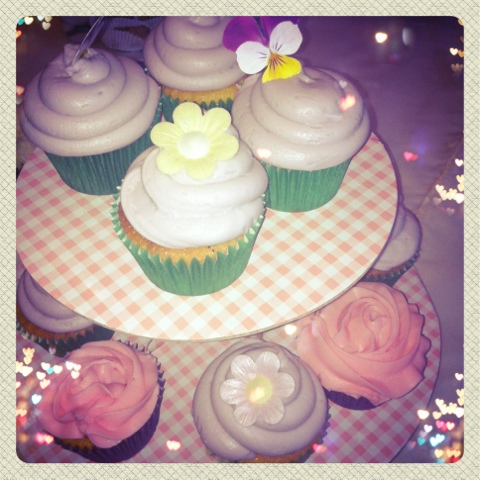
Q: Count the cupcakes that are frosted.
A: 9